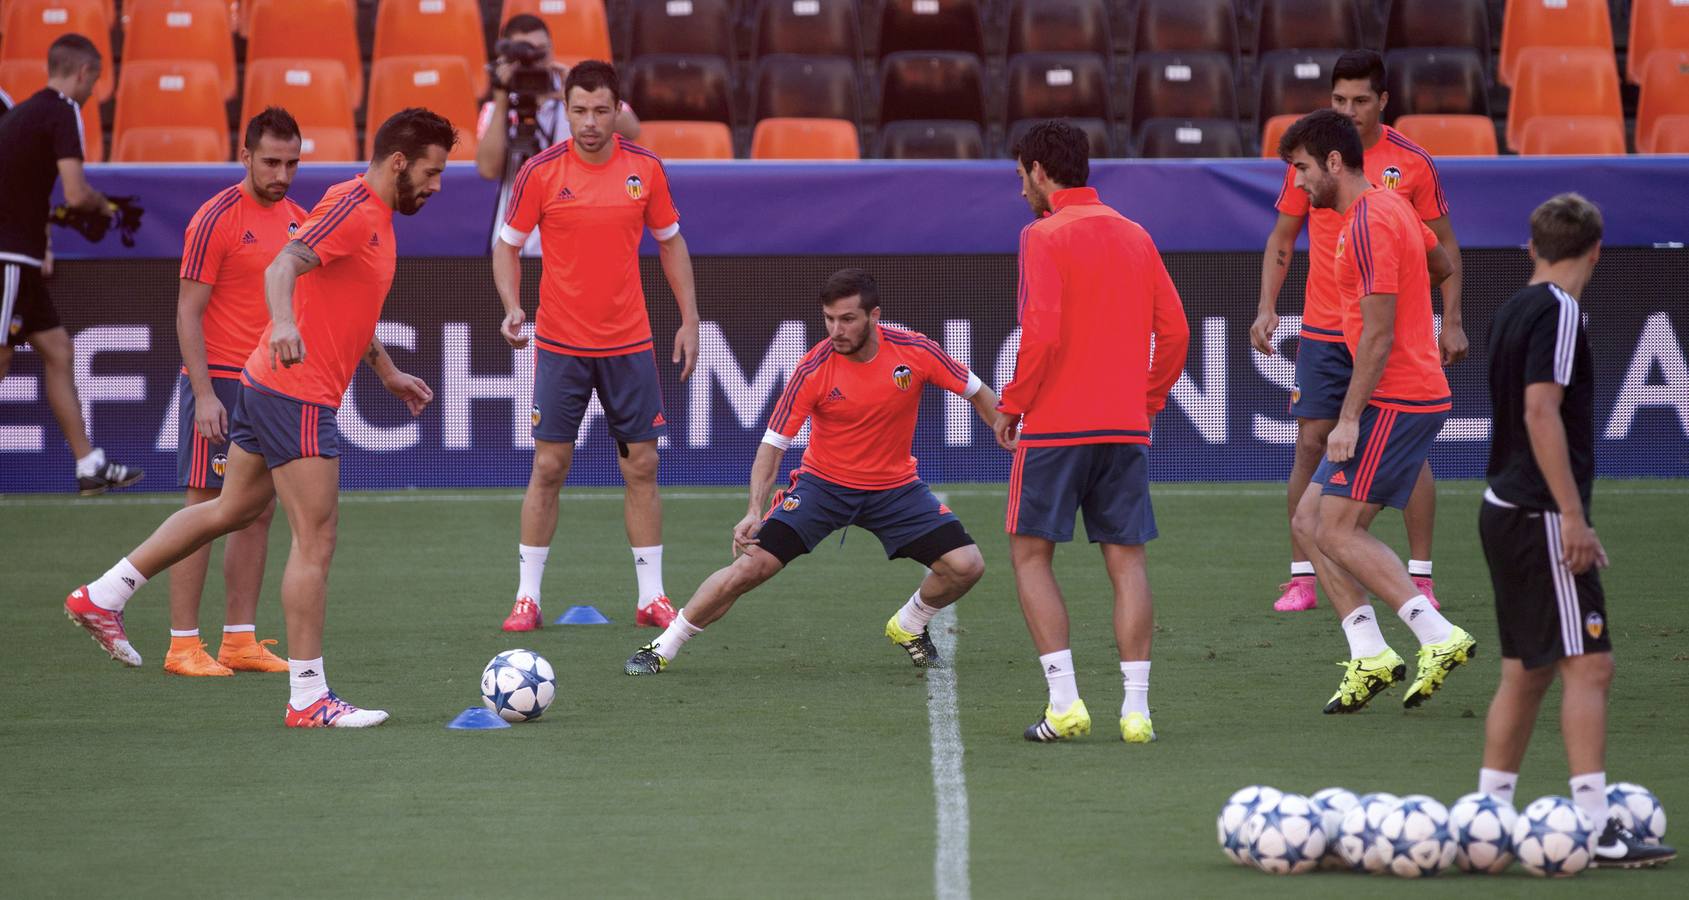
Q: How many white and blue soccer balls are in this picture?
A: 9